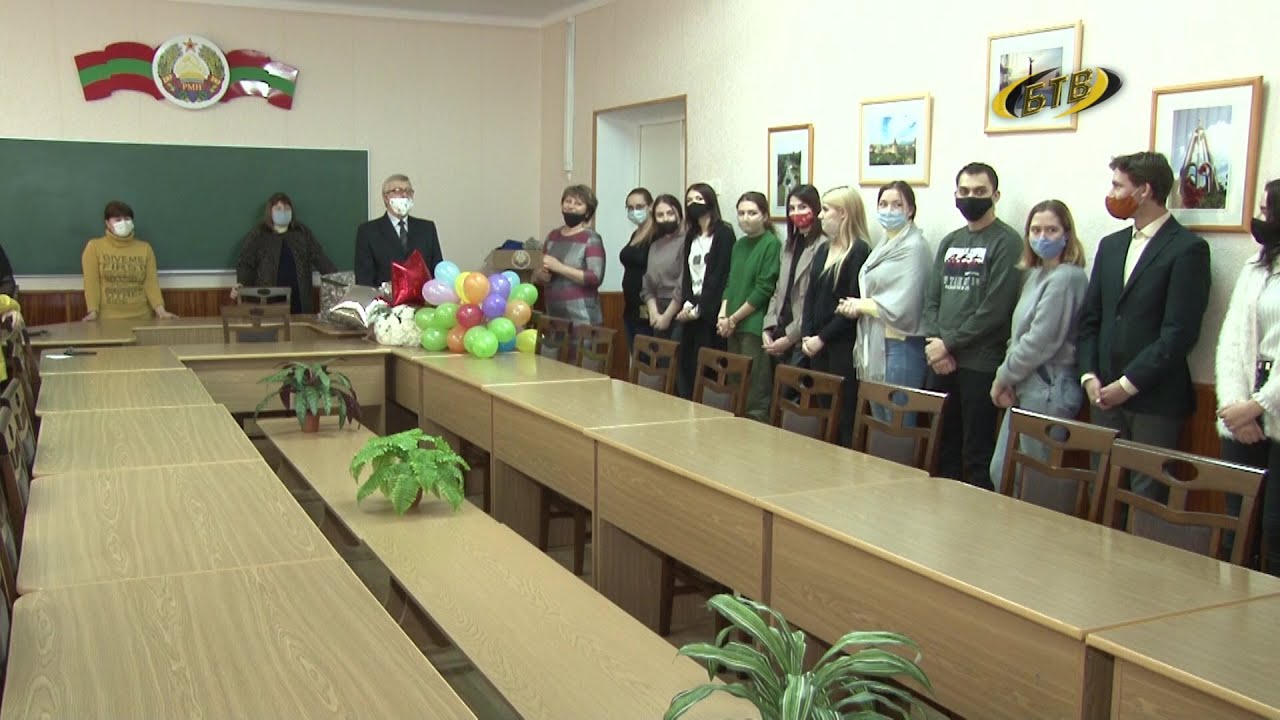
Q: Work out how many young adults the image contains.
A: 11